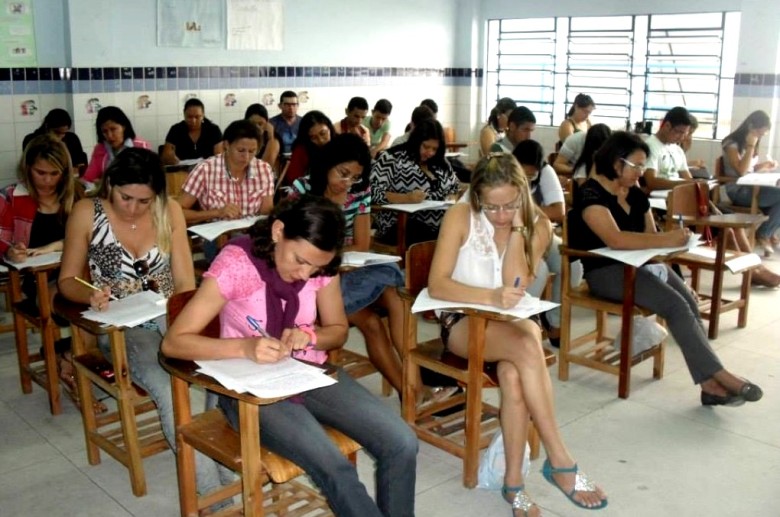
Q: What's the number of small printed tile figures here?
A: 7